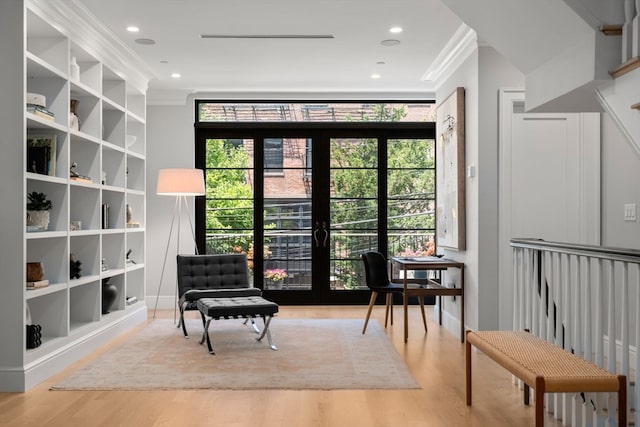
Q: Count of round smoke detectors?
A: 2